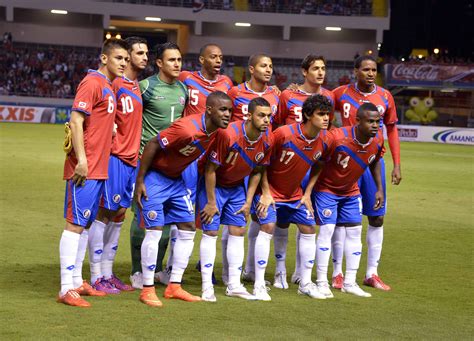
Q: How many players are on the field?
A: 11